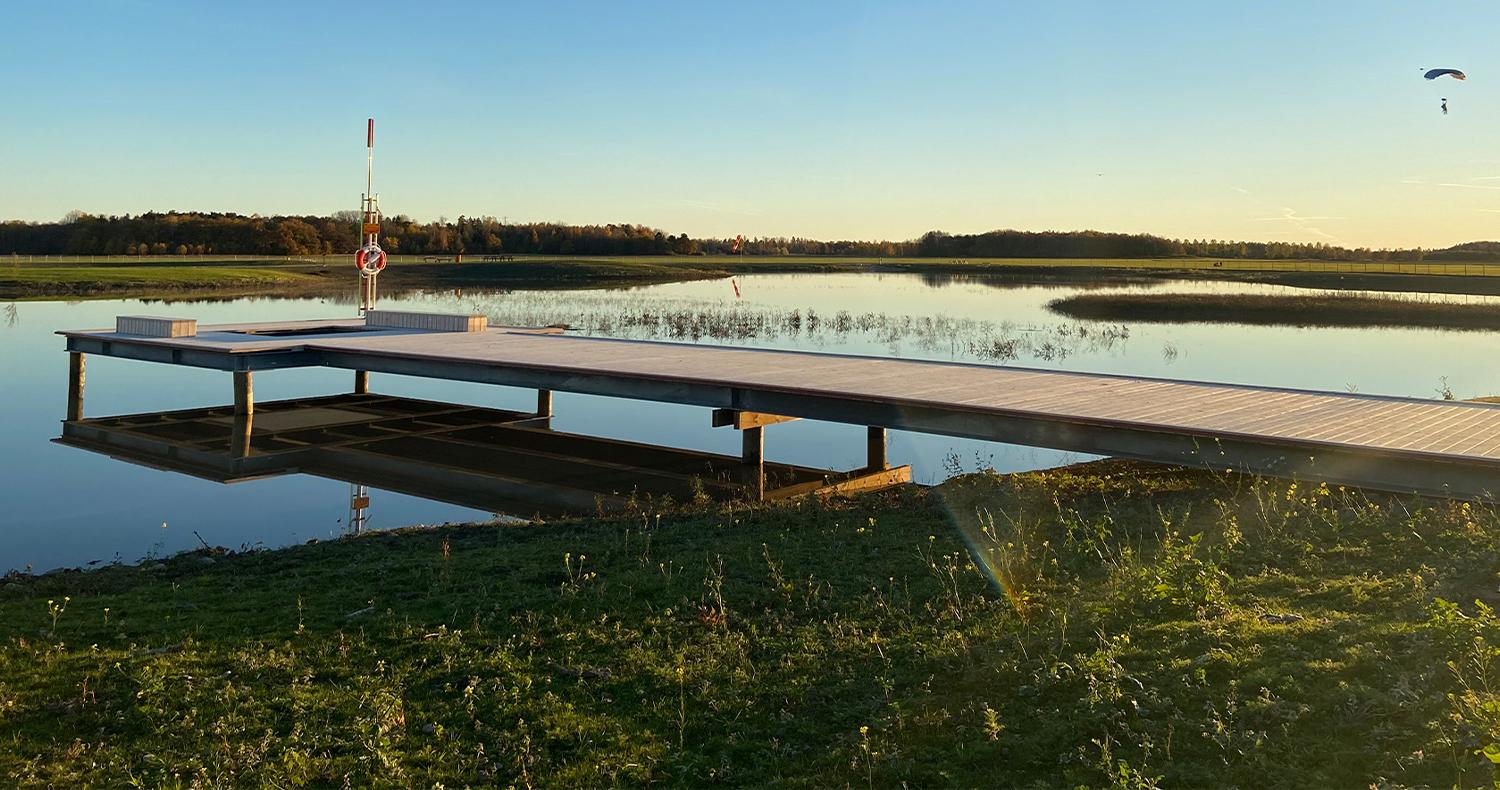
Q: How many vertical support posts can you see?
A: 6